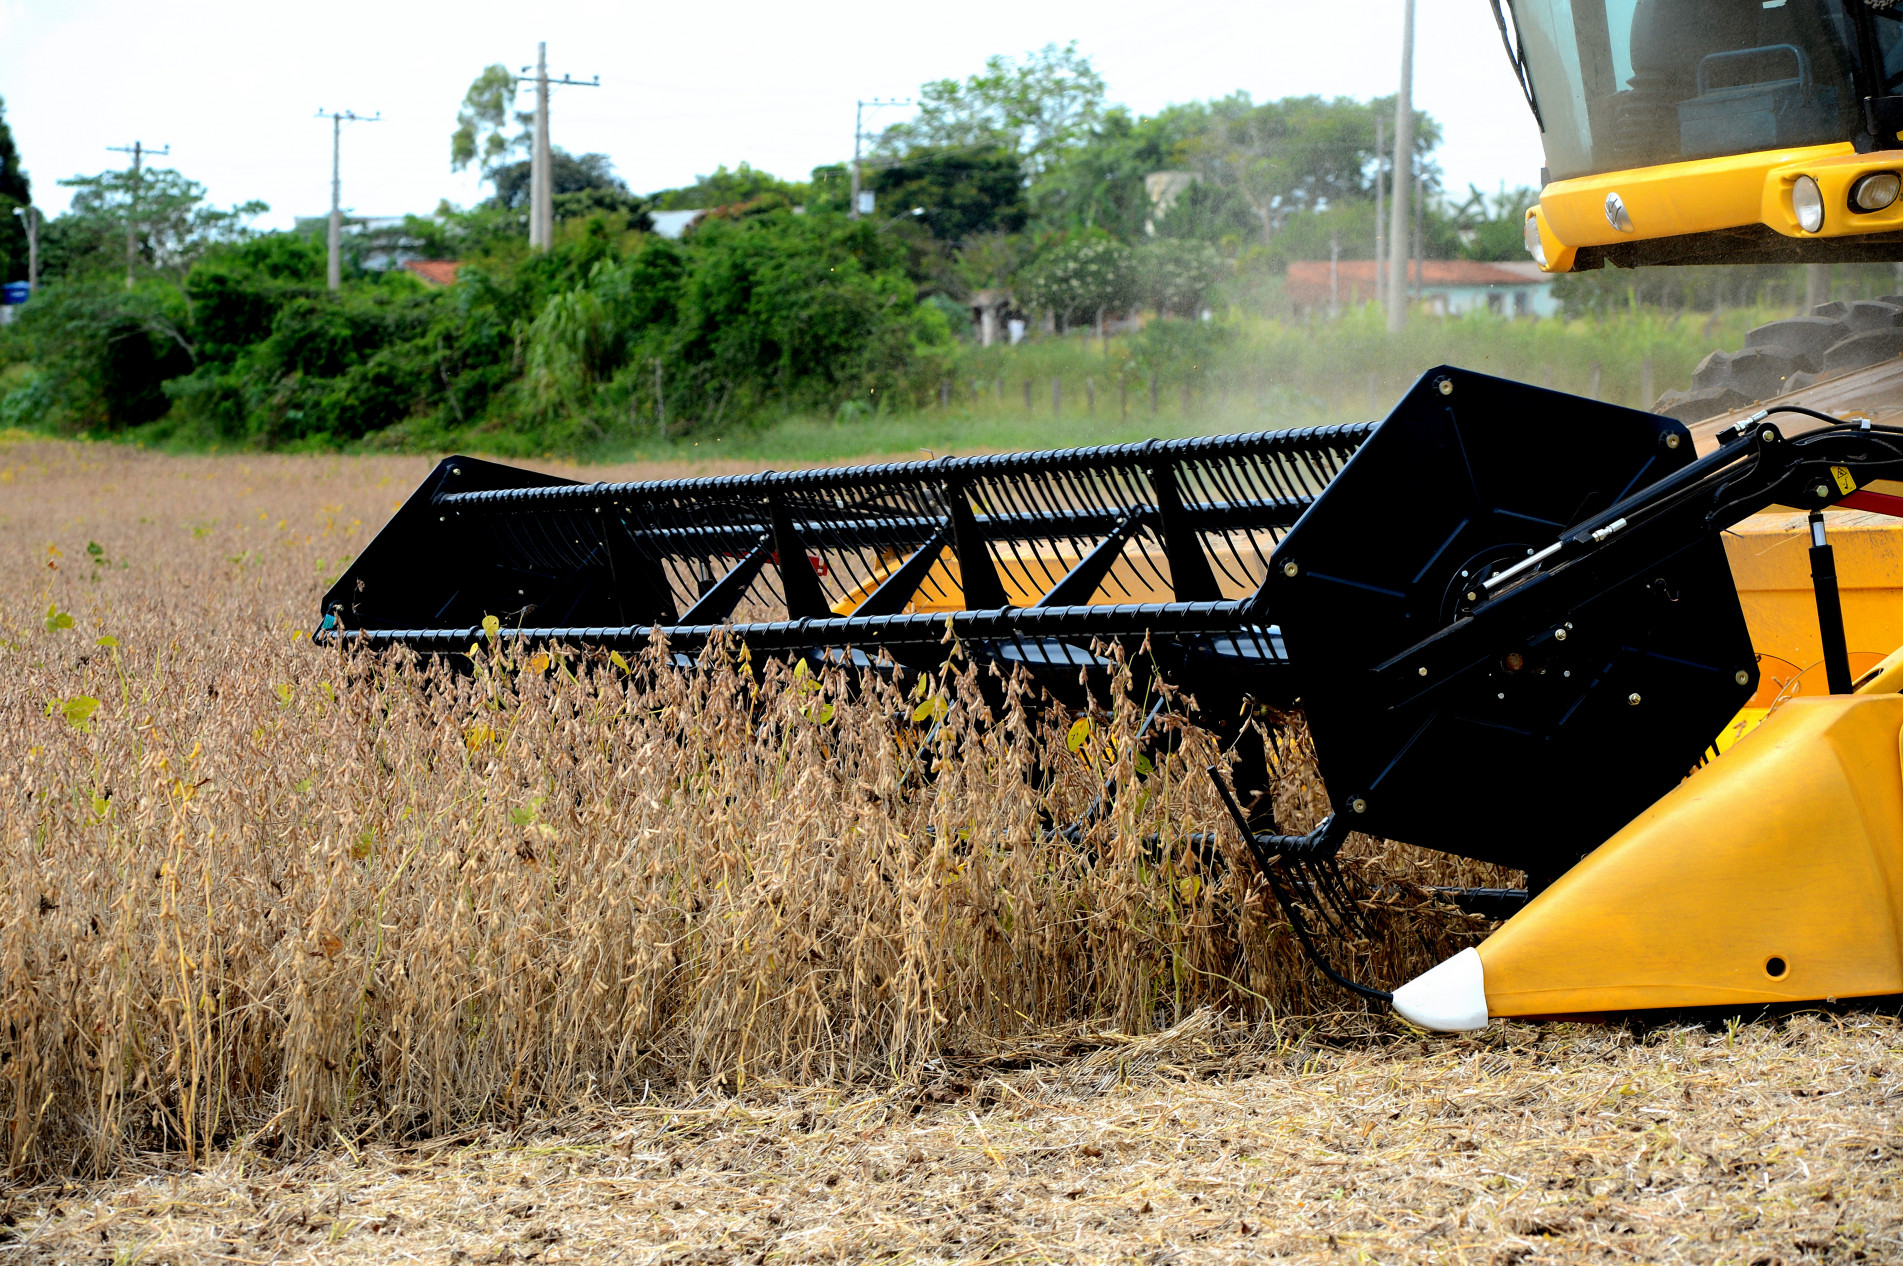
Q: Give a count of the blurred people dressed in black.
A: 0